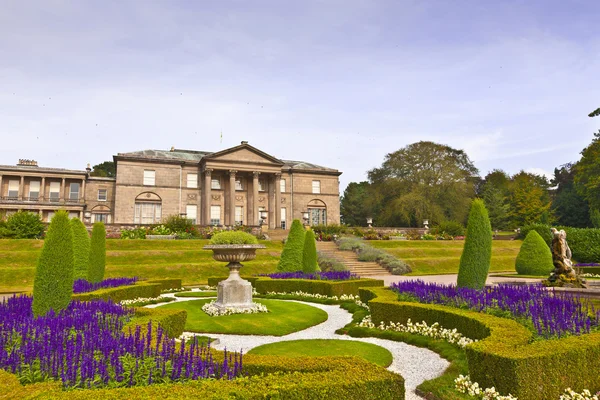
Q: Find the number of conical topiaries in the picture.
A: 7